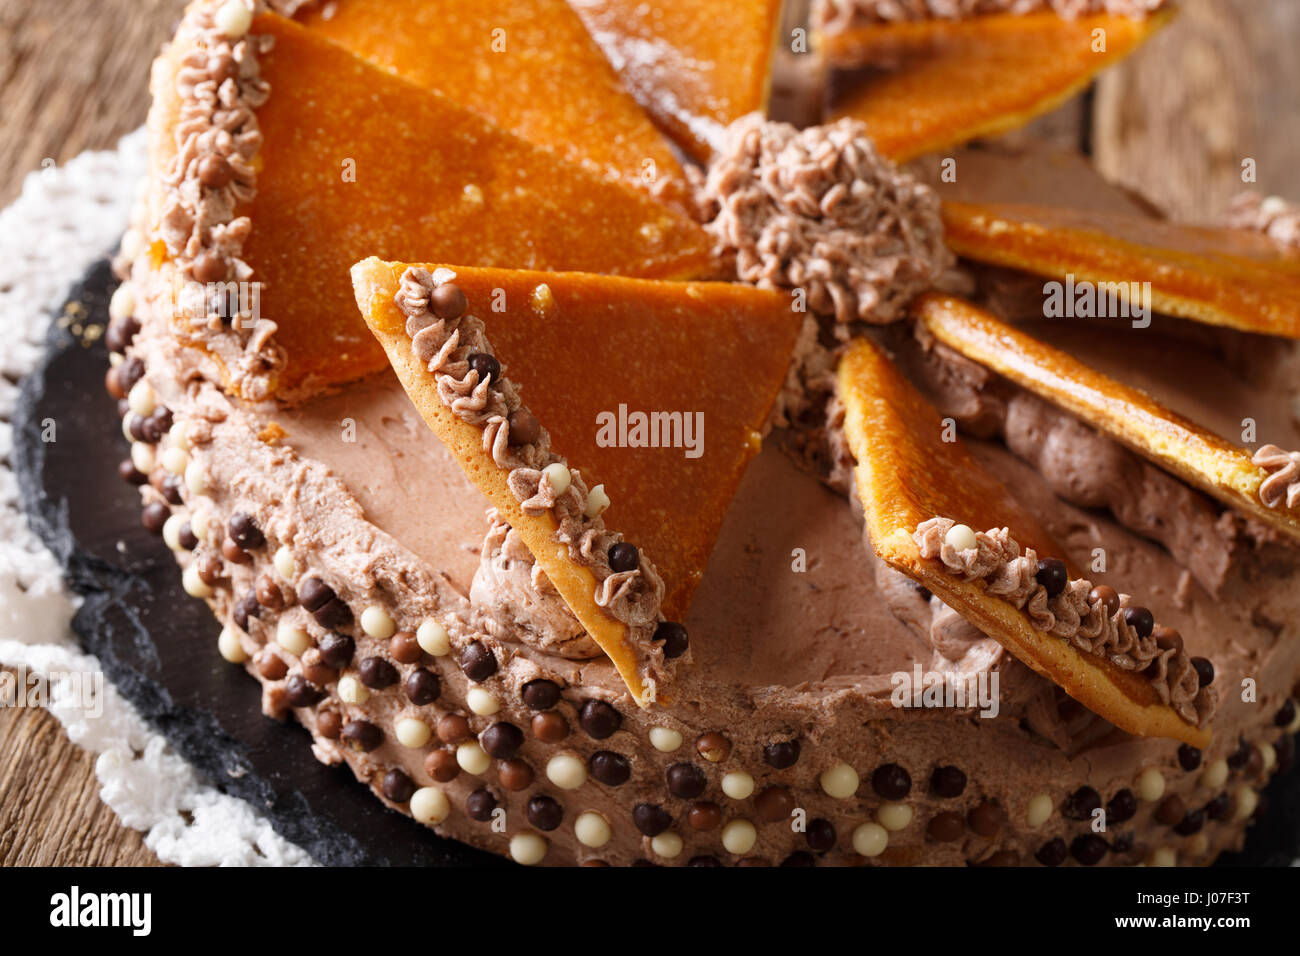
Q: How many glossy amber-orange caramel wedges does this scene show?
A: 8